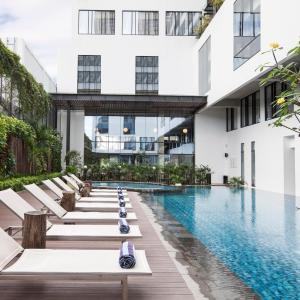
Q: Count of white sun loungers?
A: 7